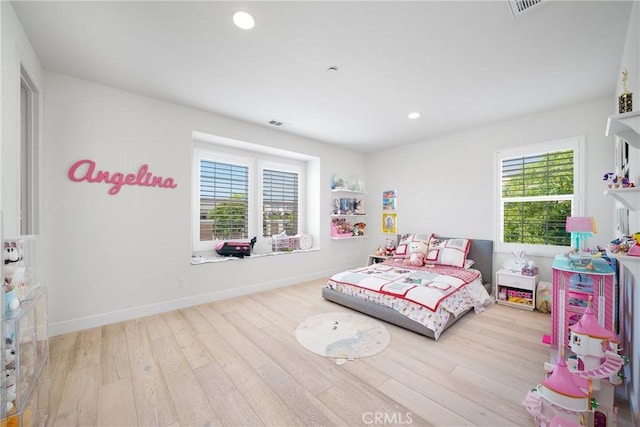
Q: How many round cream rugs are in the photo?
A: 1